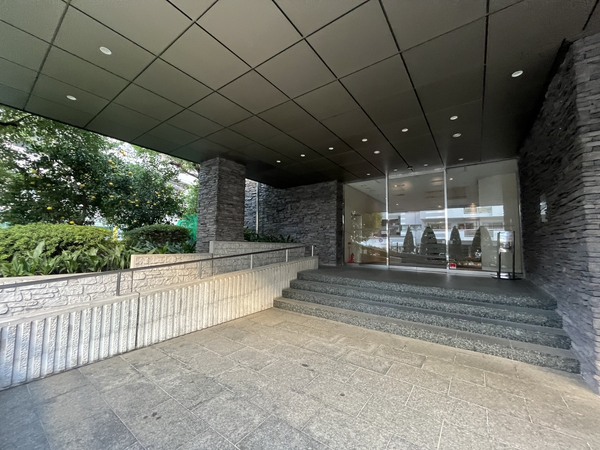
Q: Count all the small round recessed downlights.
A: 15